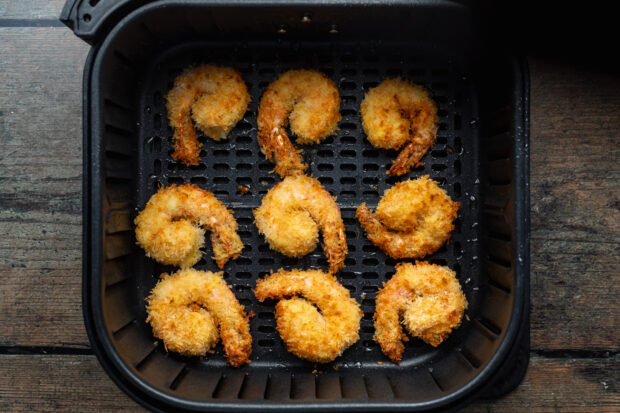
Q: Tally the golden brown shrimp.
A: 9